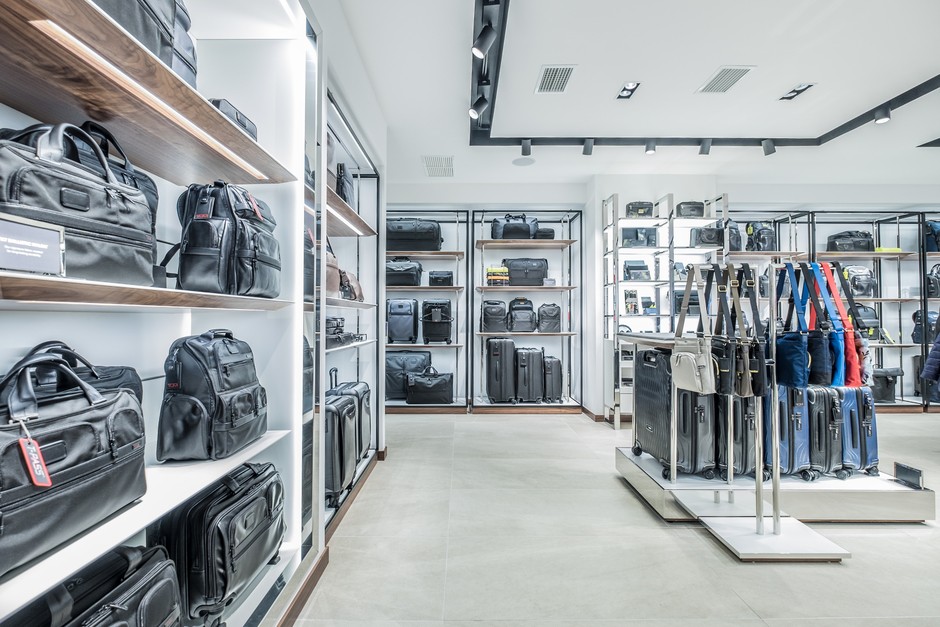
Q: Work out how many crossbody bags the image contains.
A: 9